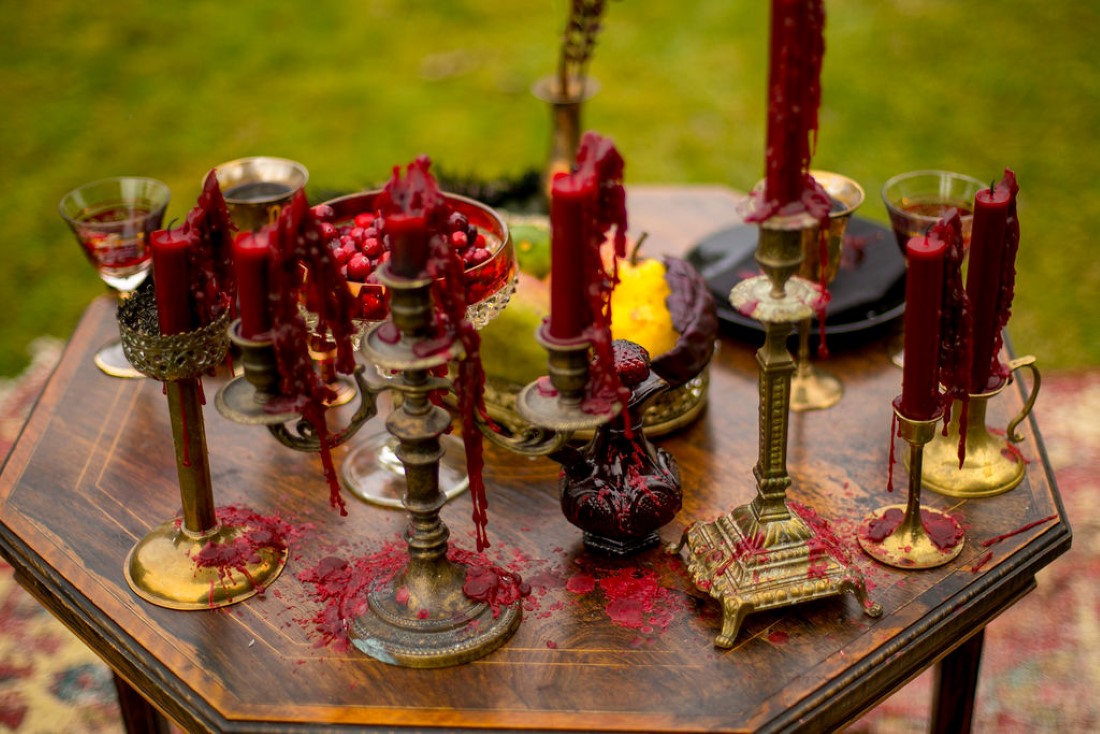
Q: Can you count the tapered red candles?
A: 7